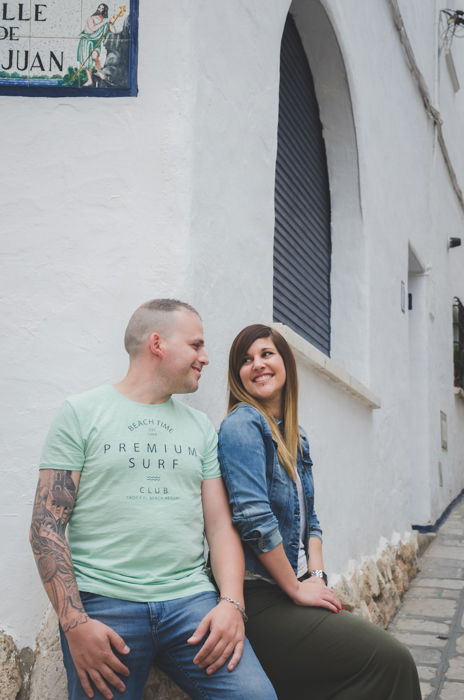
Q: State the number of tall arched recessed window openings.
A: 1